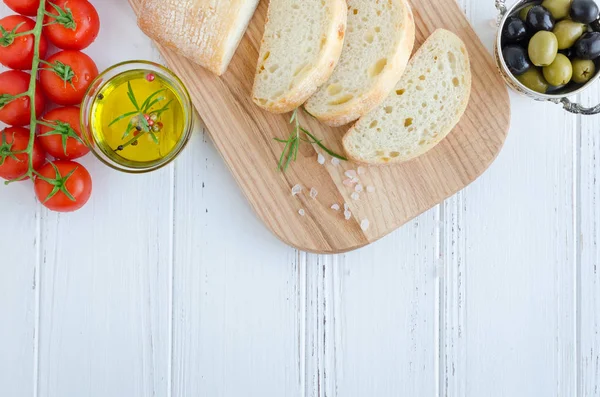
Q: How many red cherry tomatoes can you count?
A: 8